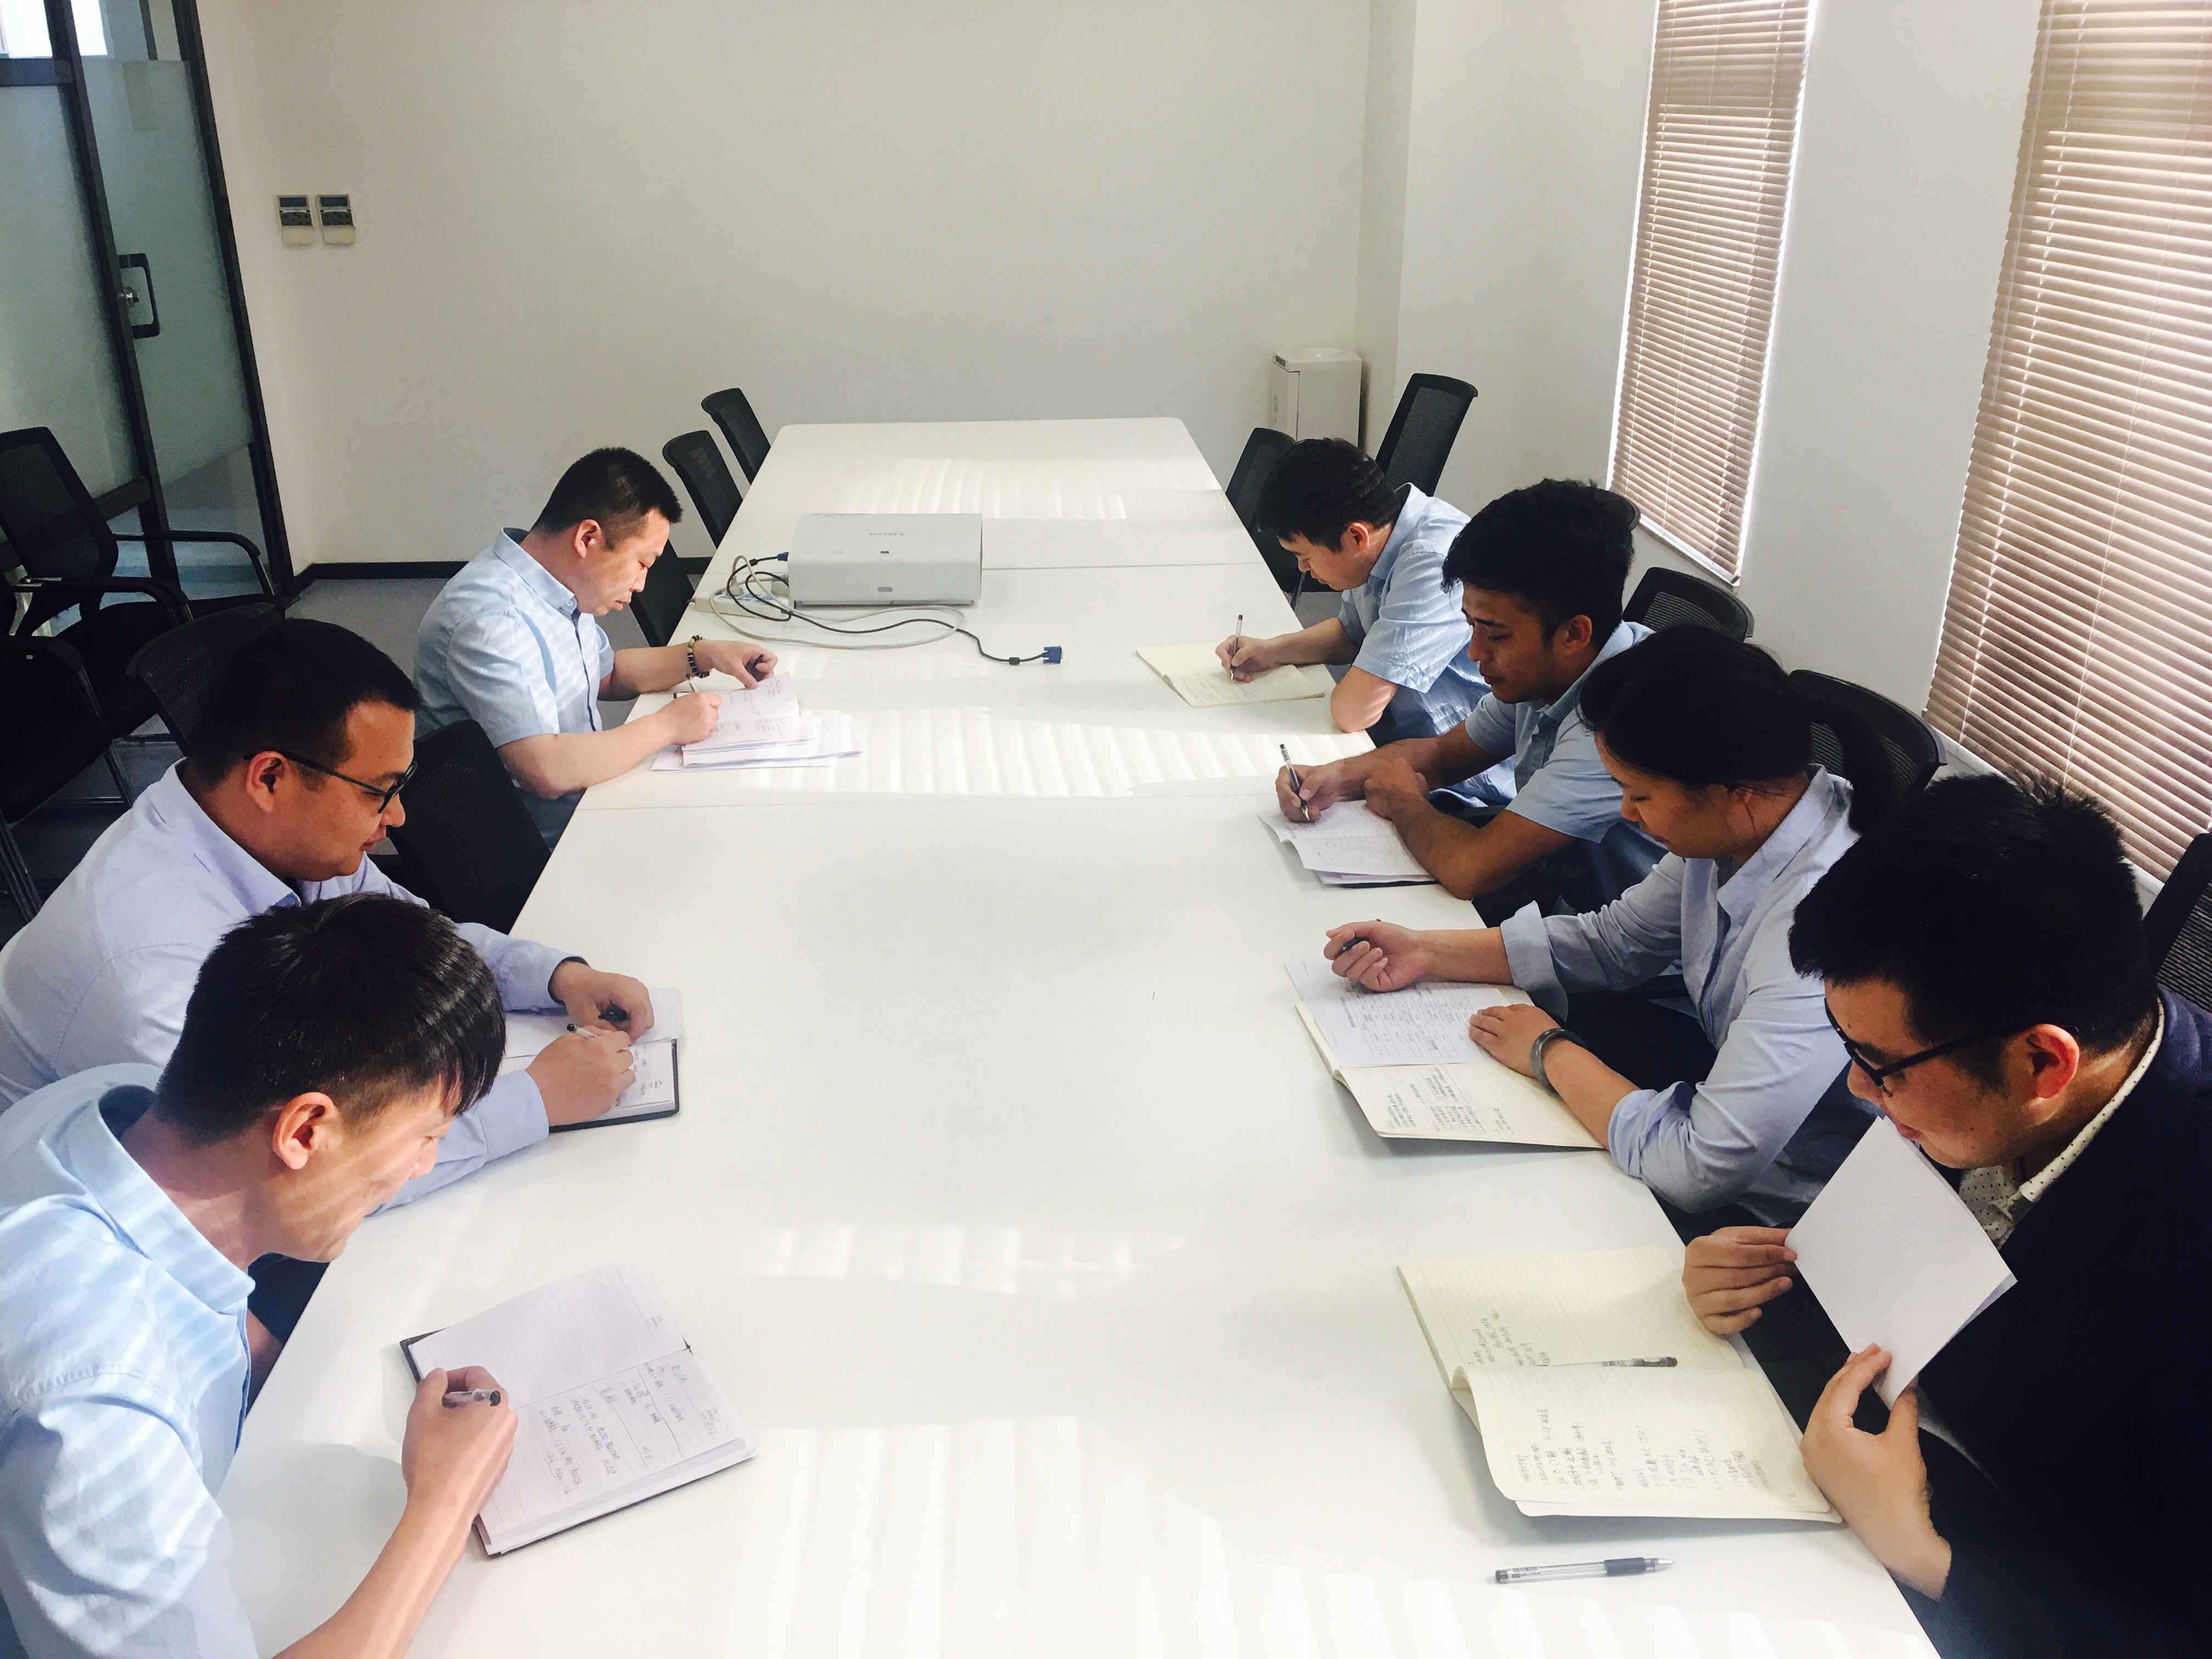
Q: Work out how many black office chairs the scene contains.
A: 13